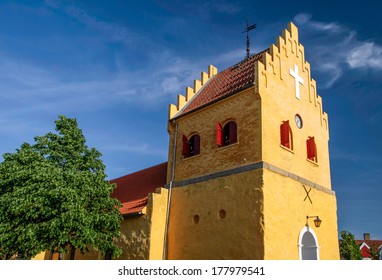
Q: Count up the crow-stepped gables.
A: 2